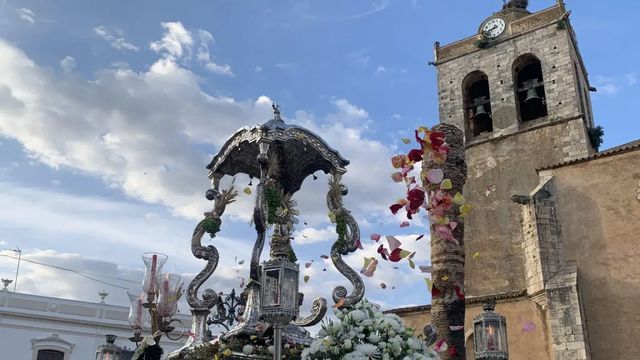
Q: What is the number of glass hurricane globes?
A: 3